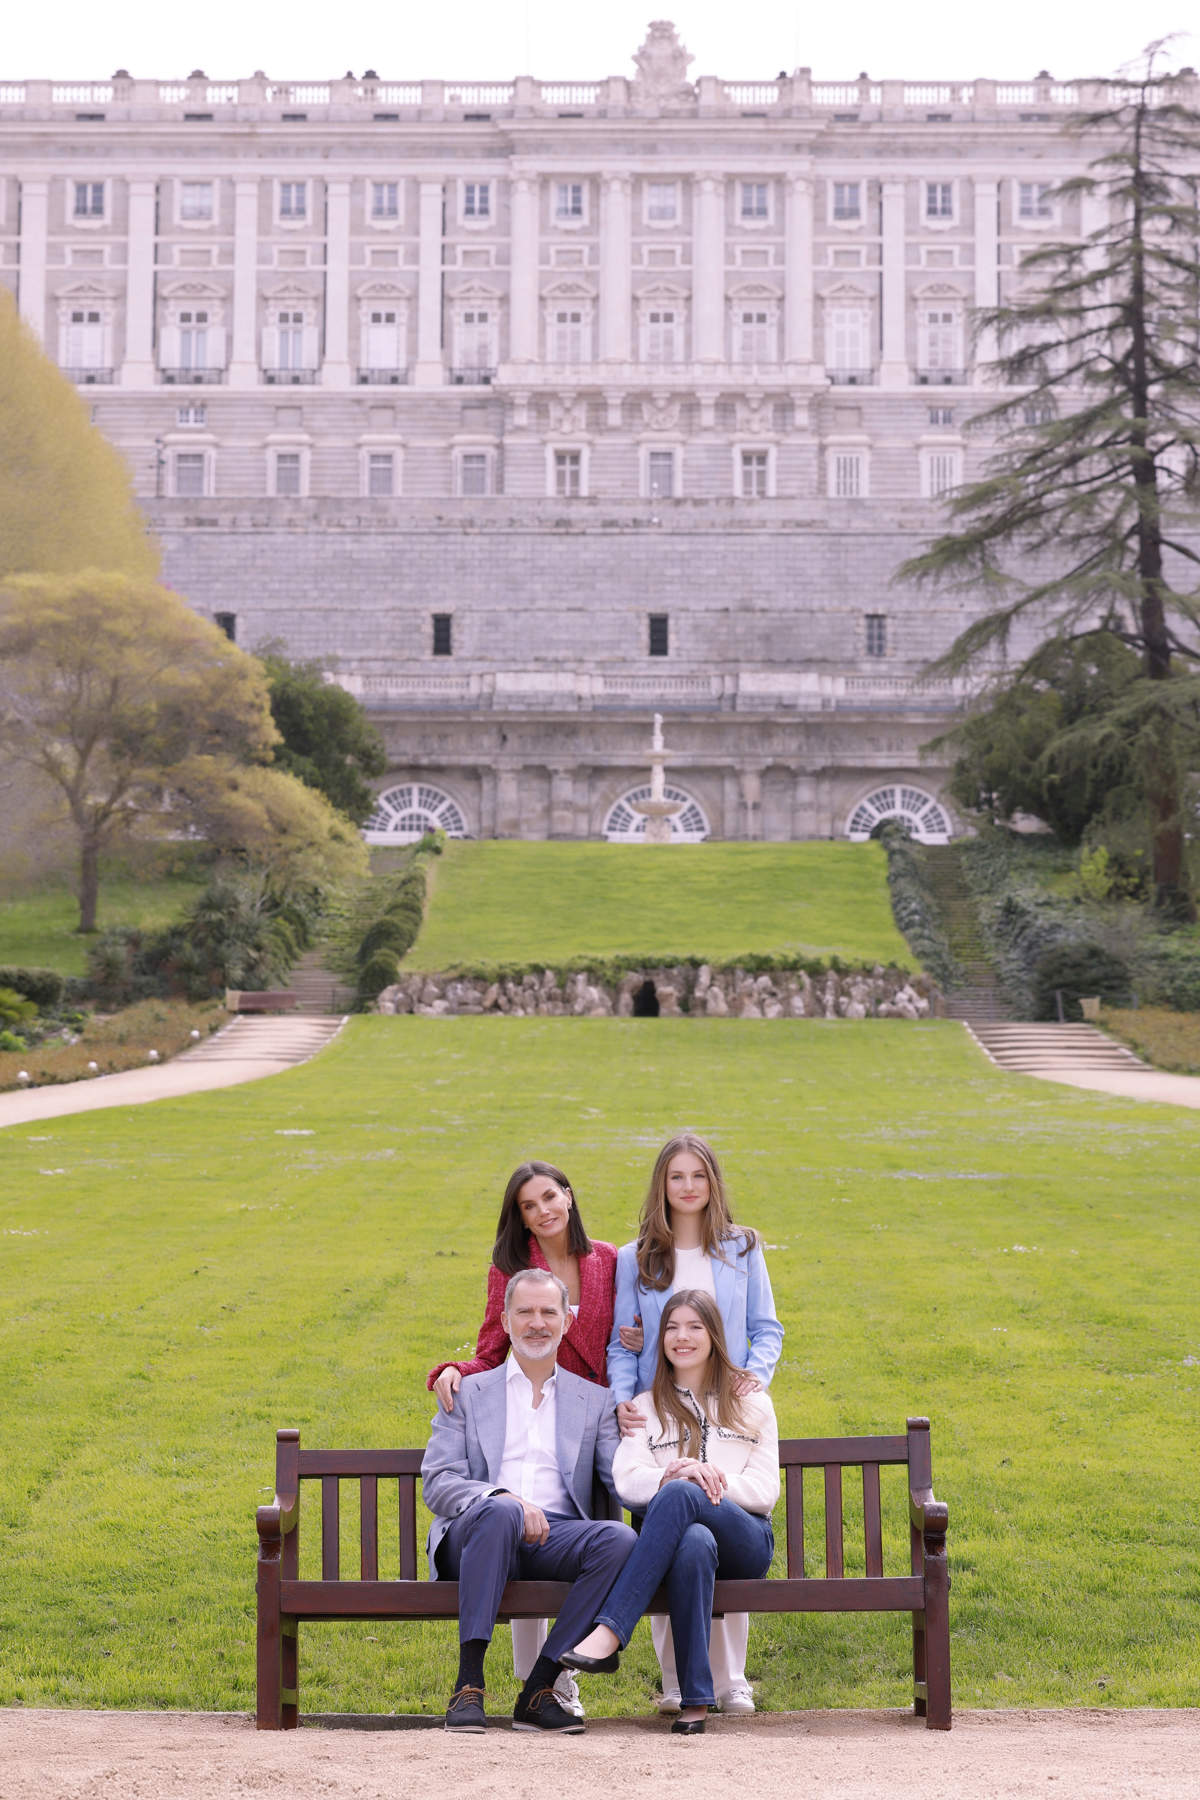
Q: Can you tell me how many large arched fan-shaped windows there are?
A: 3